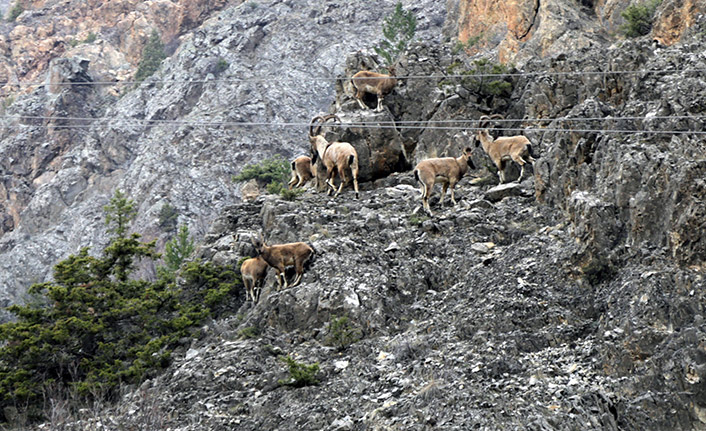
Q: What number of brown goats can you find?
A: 7